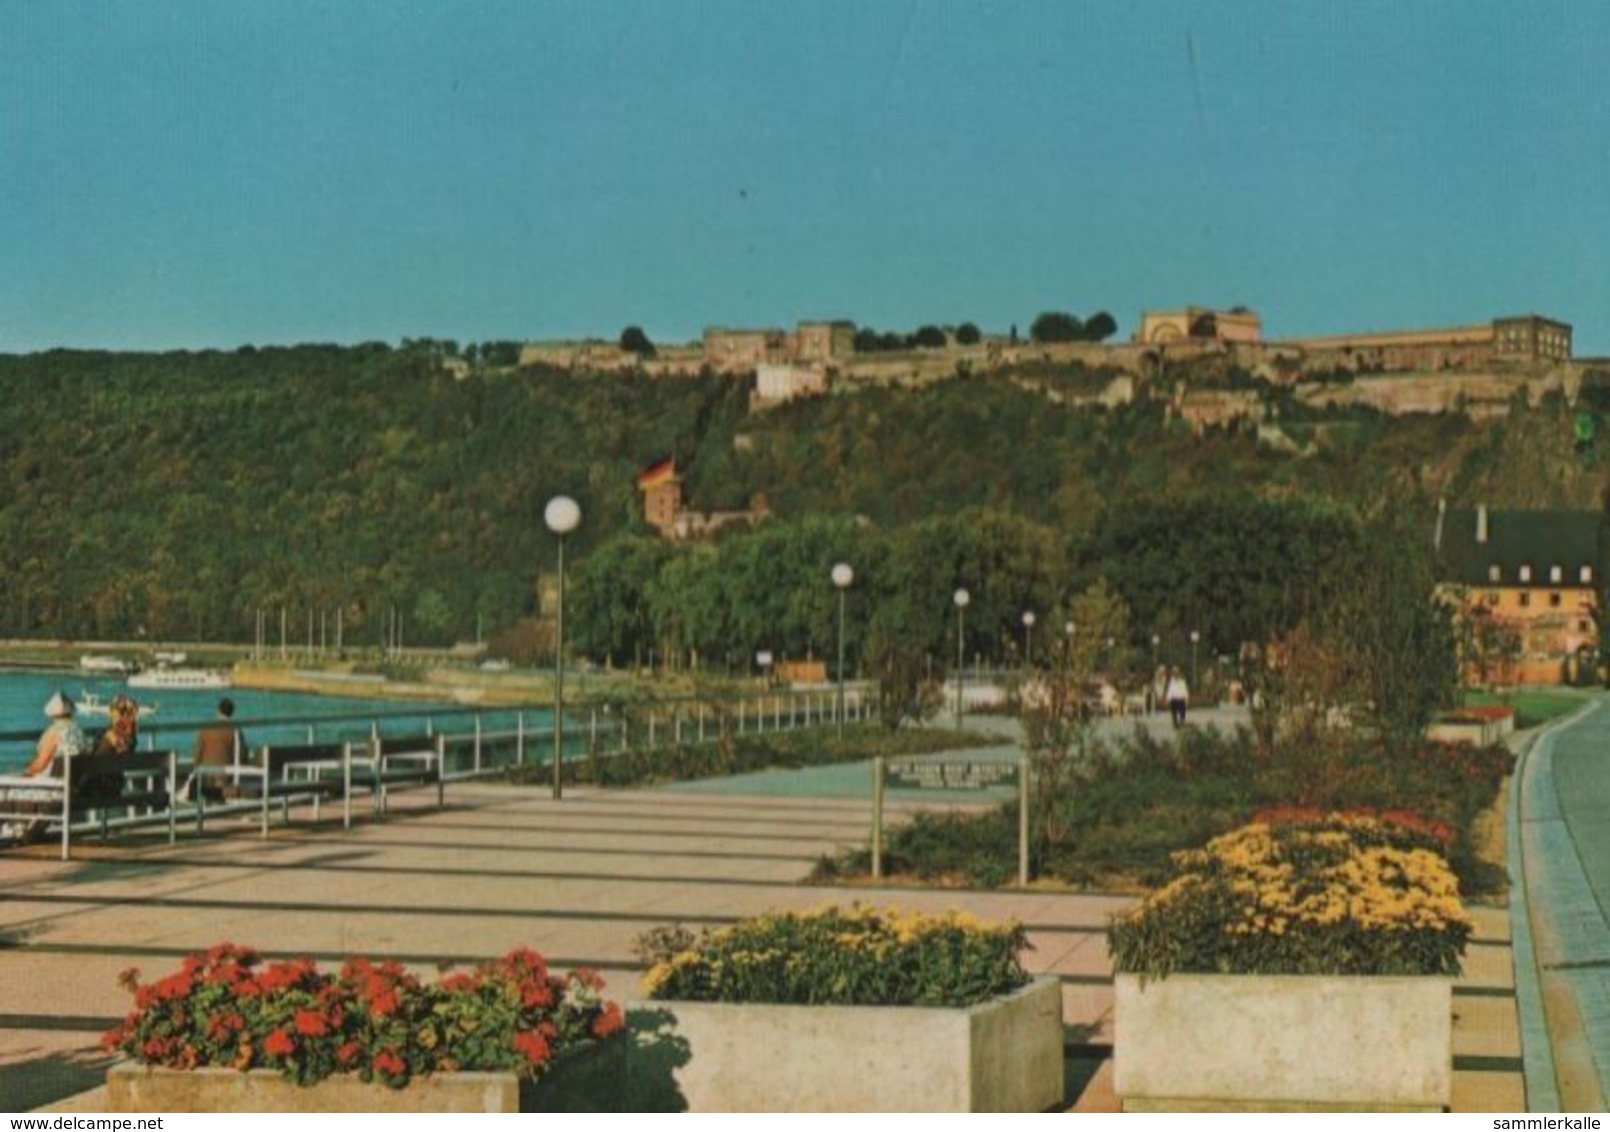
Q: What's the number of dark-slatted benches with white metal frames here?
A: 3